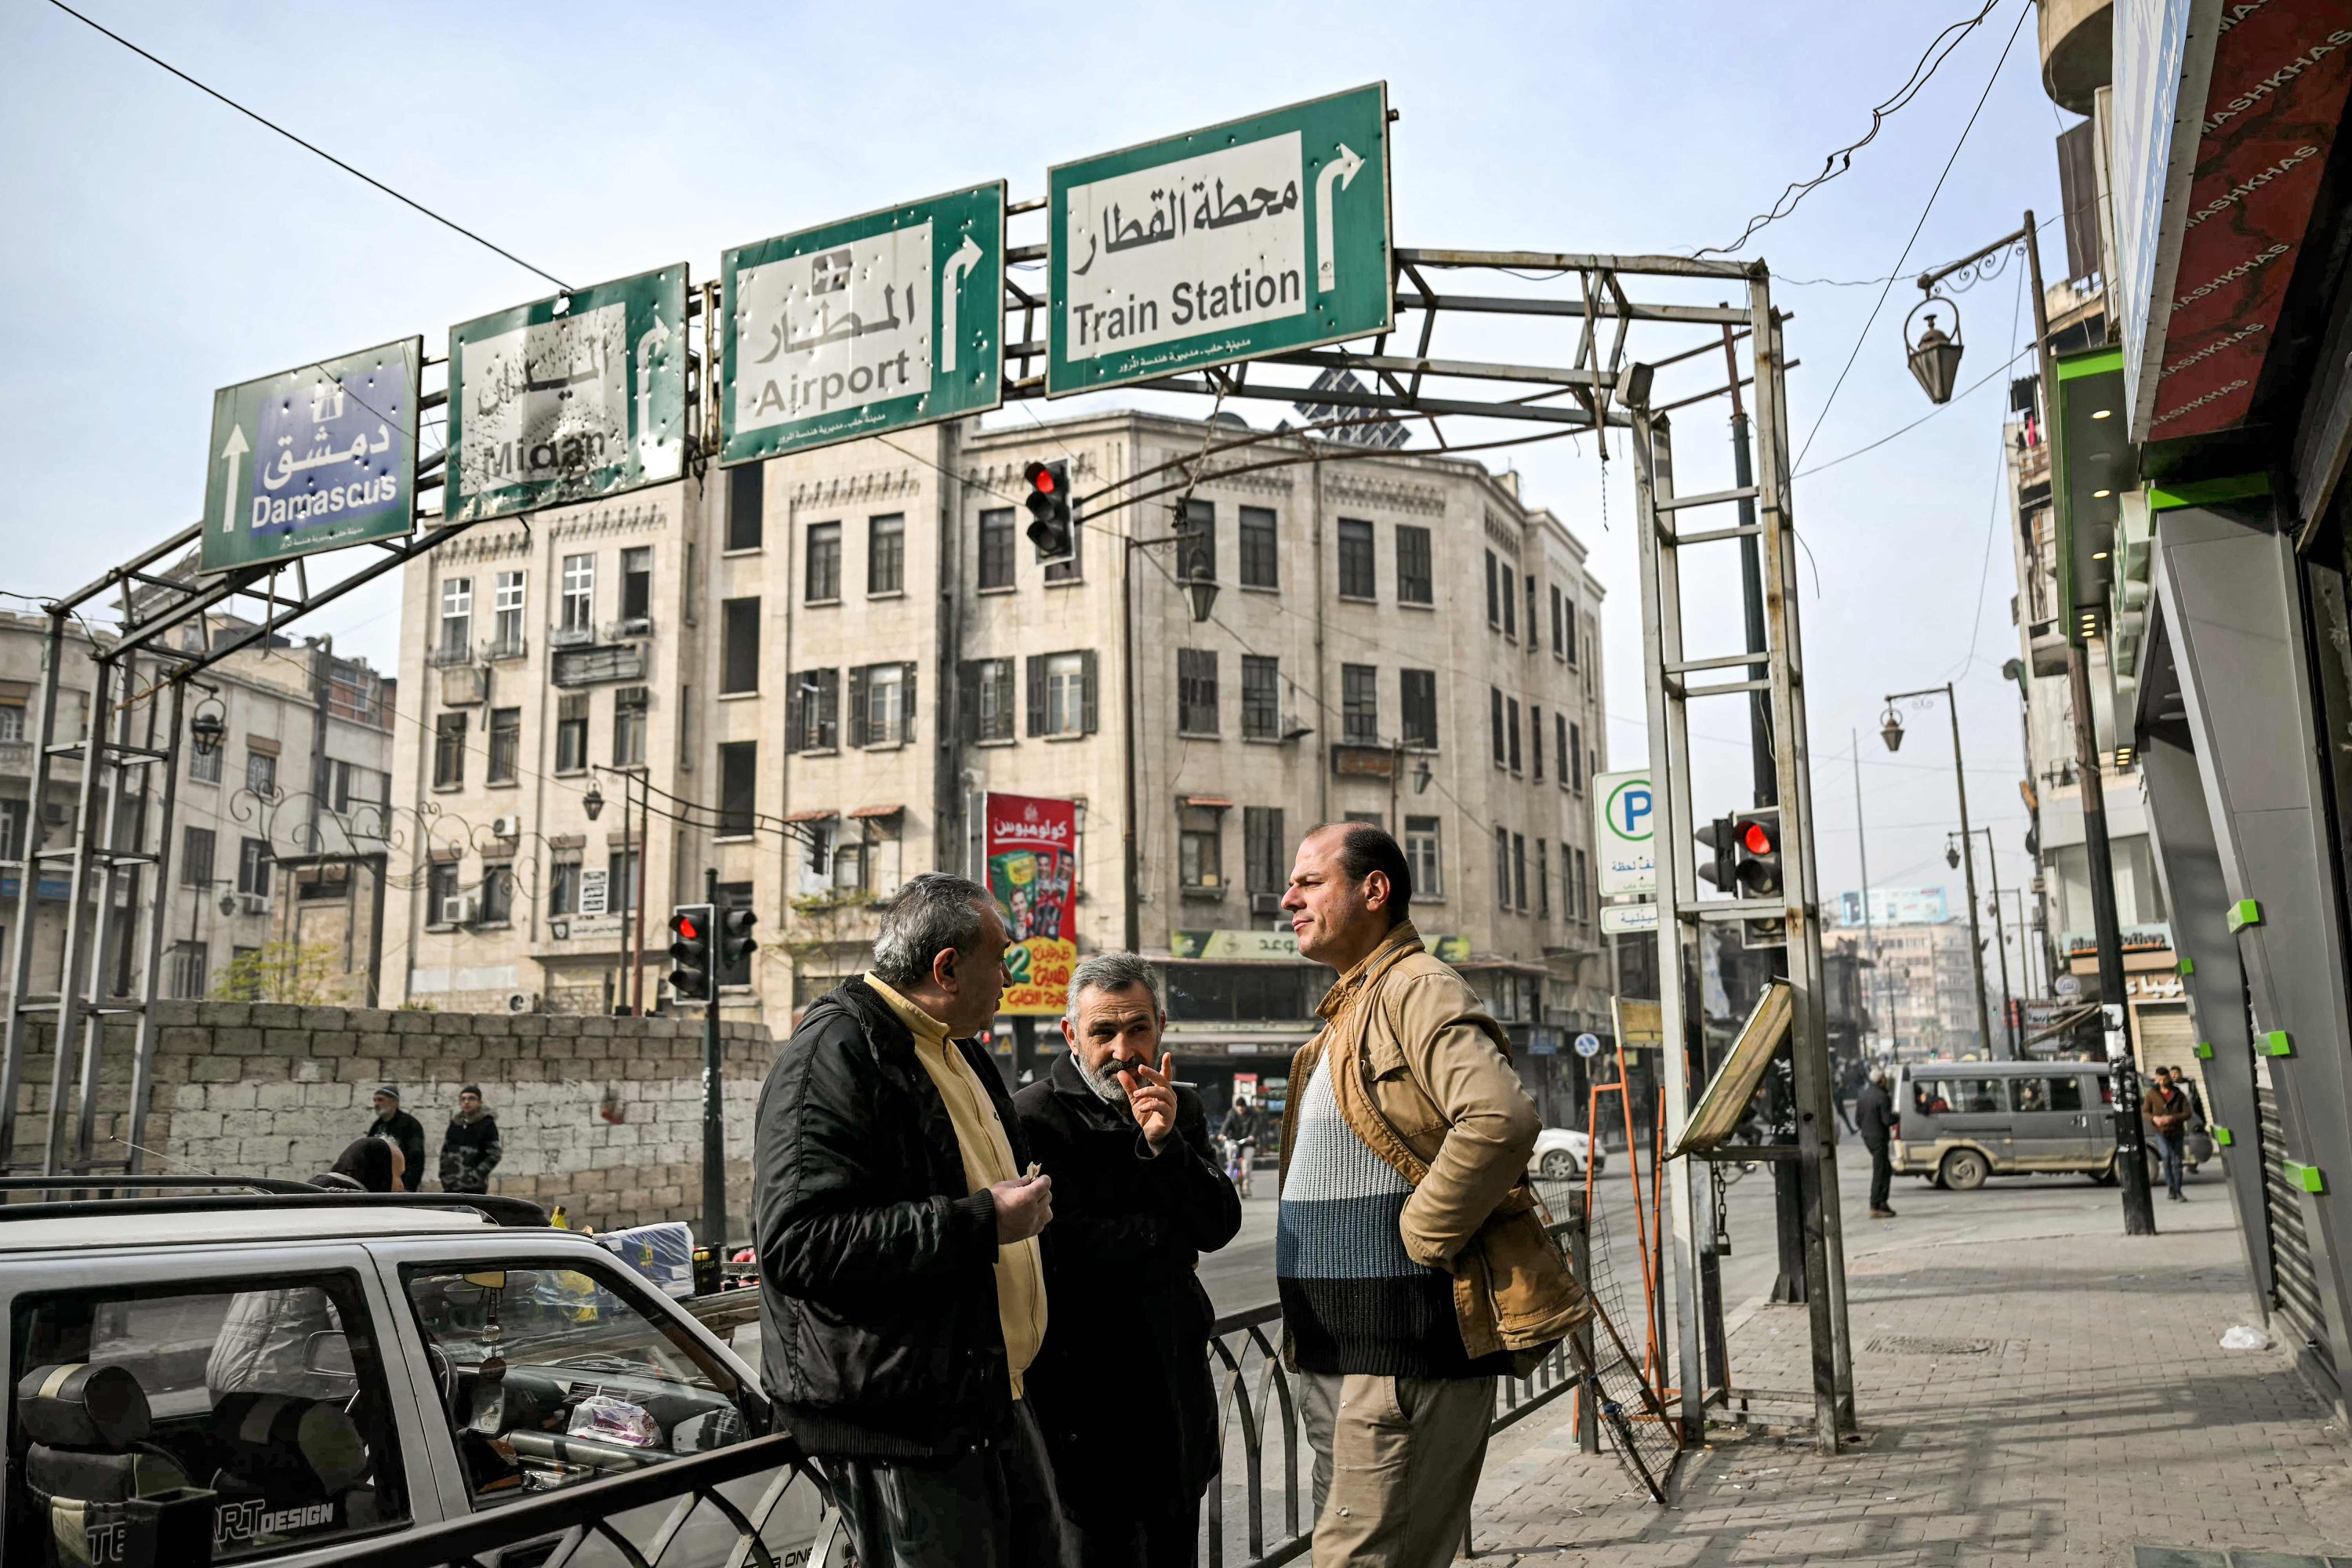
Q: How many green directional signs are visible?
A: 4